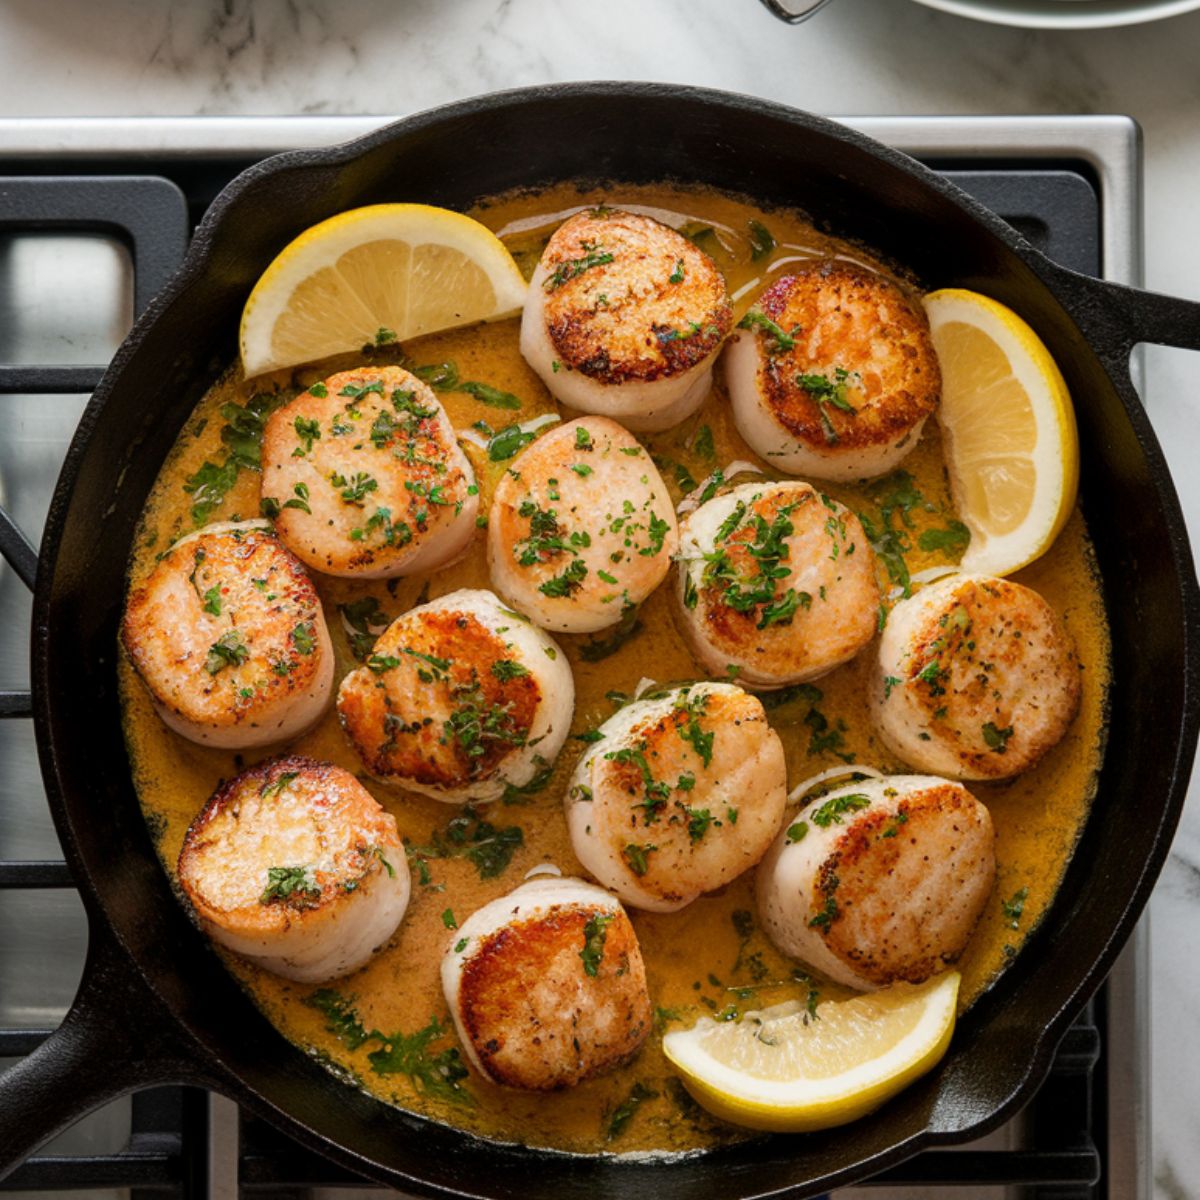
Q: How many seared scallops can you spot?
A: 12